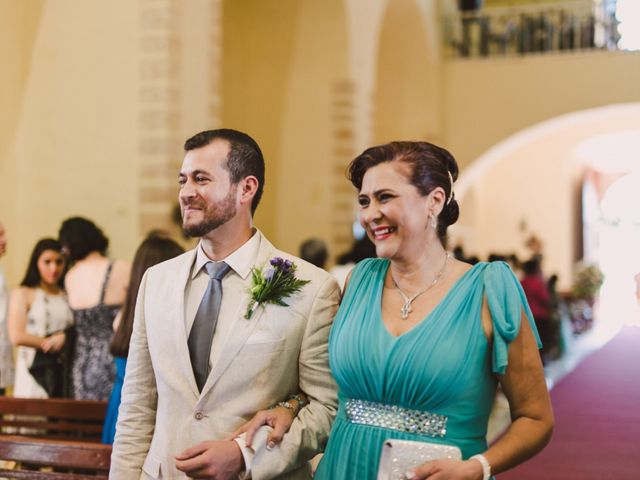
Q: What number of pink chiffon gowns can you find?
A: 0